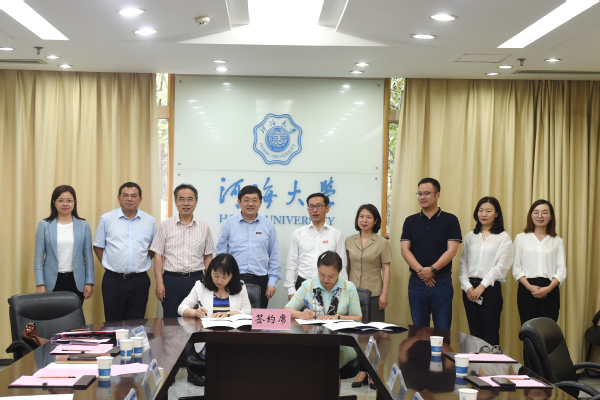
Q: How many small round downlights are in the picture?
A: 14